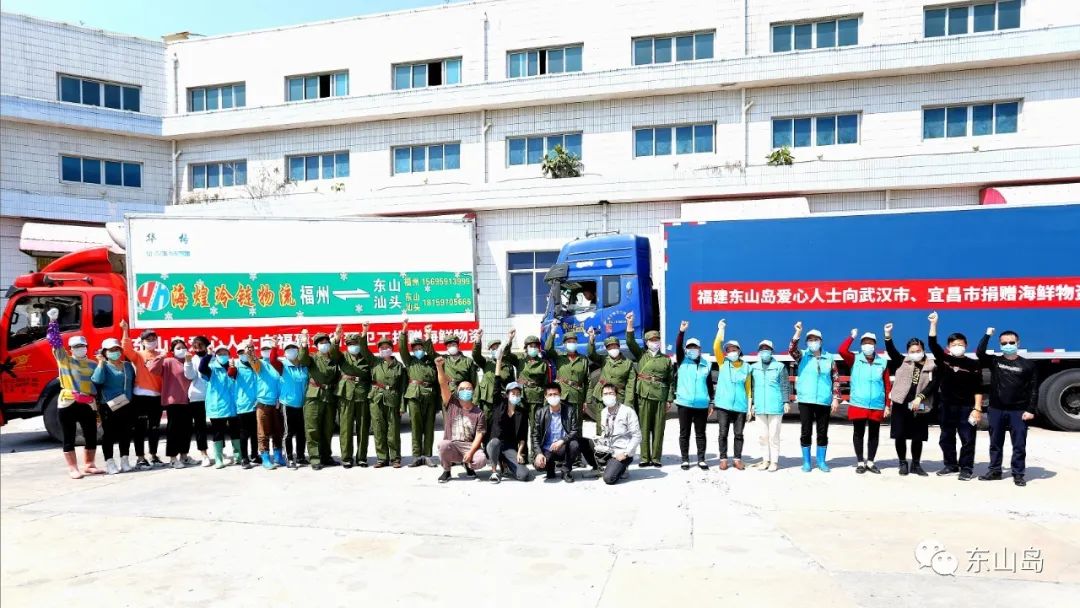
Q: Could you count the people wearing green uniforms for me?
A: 10